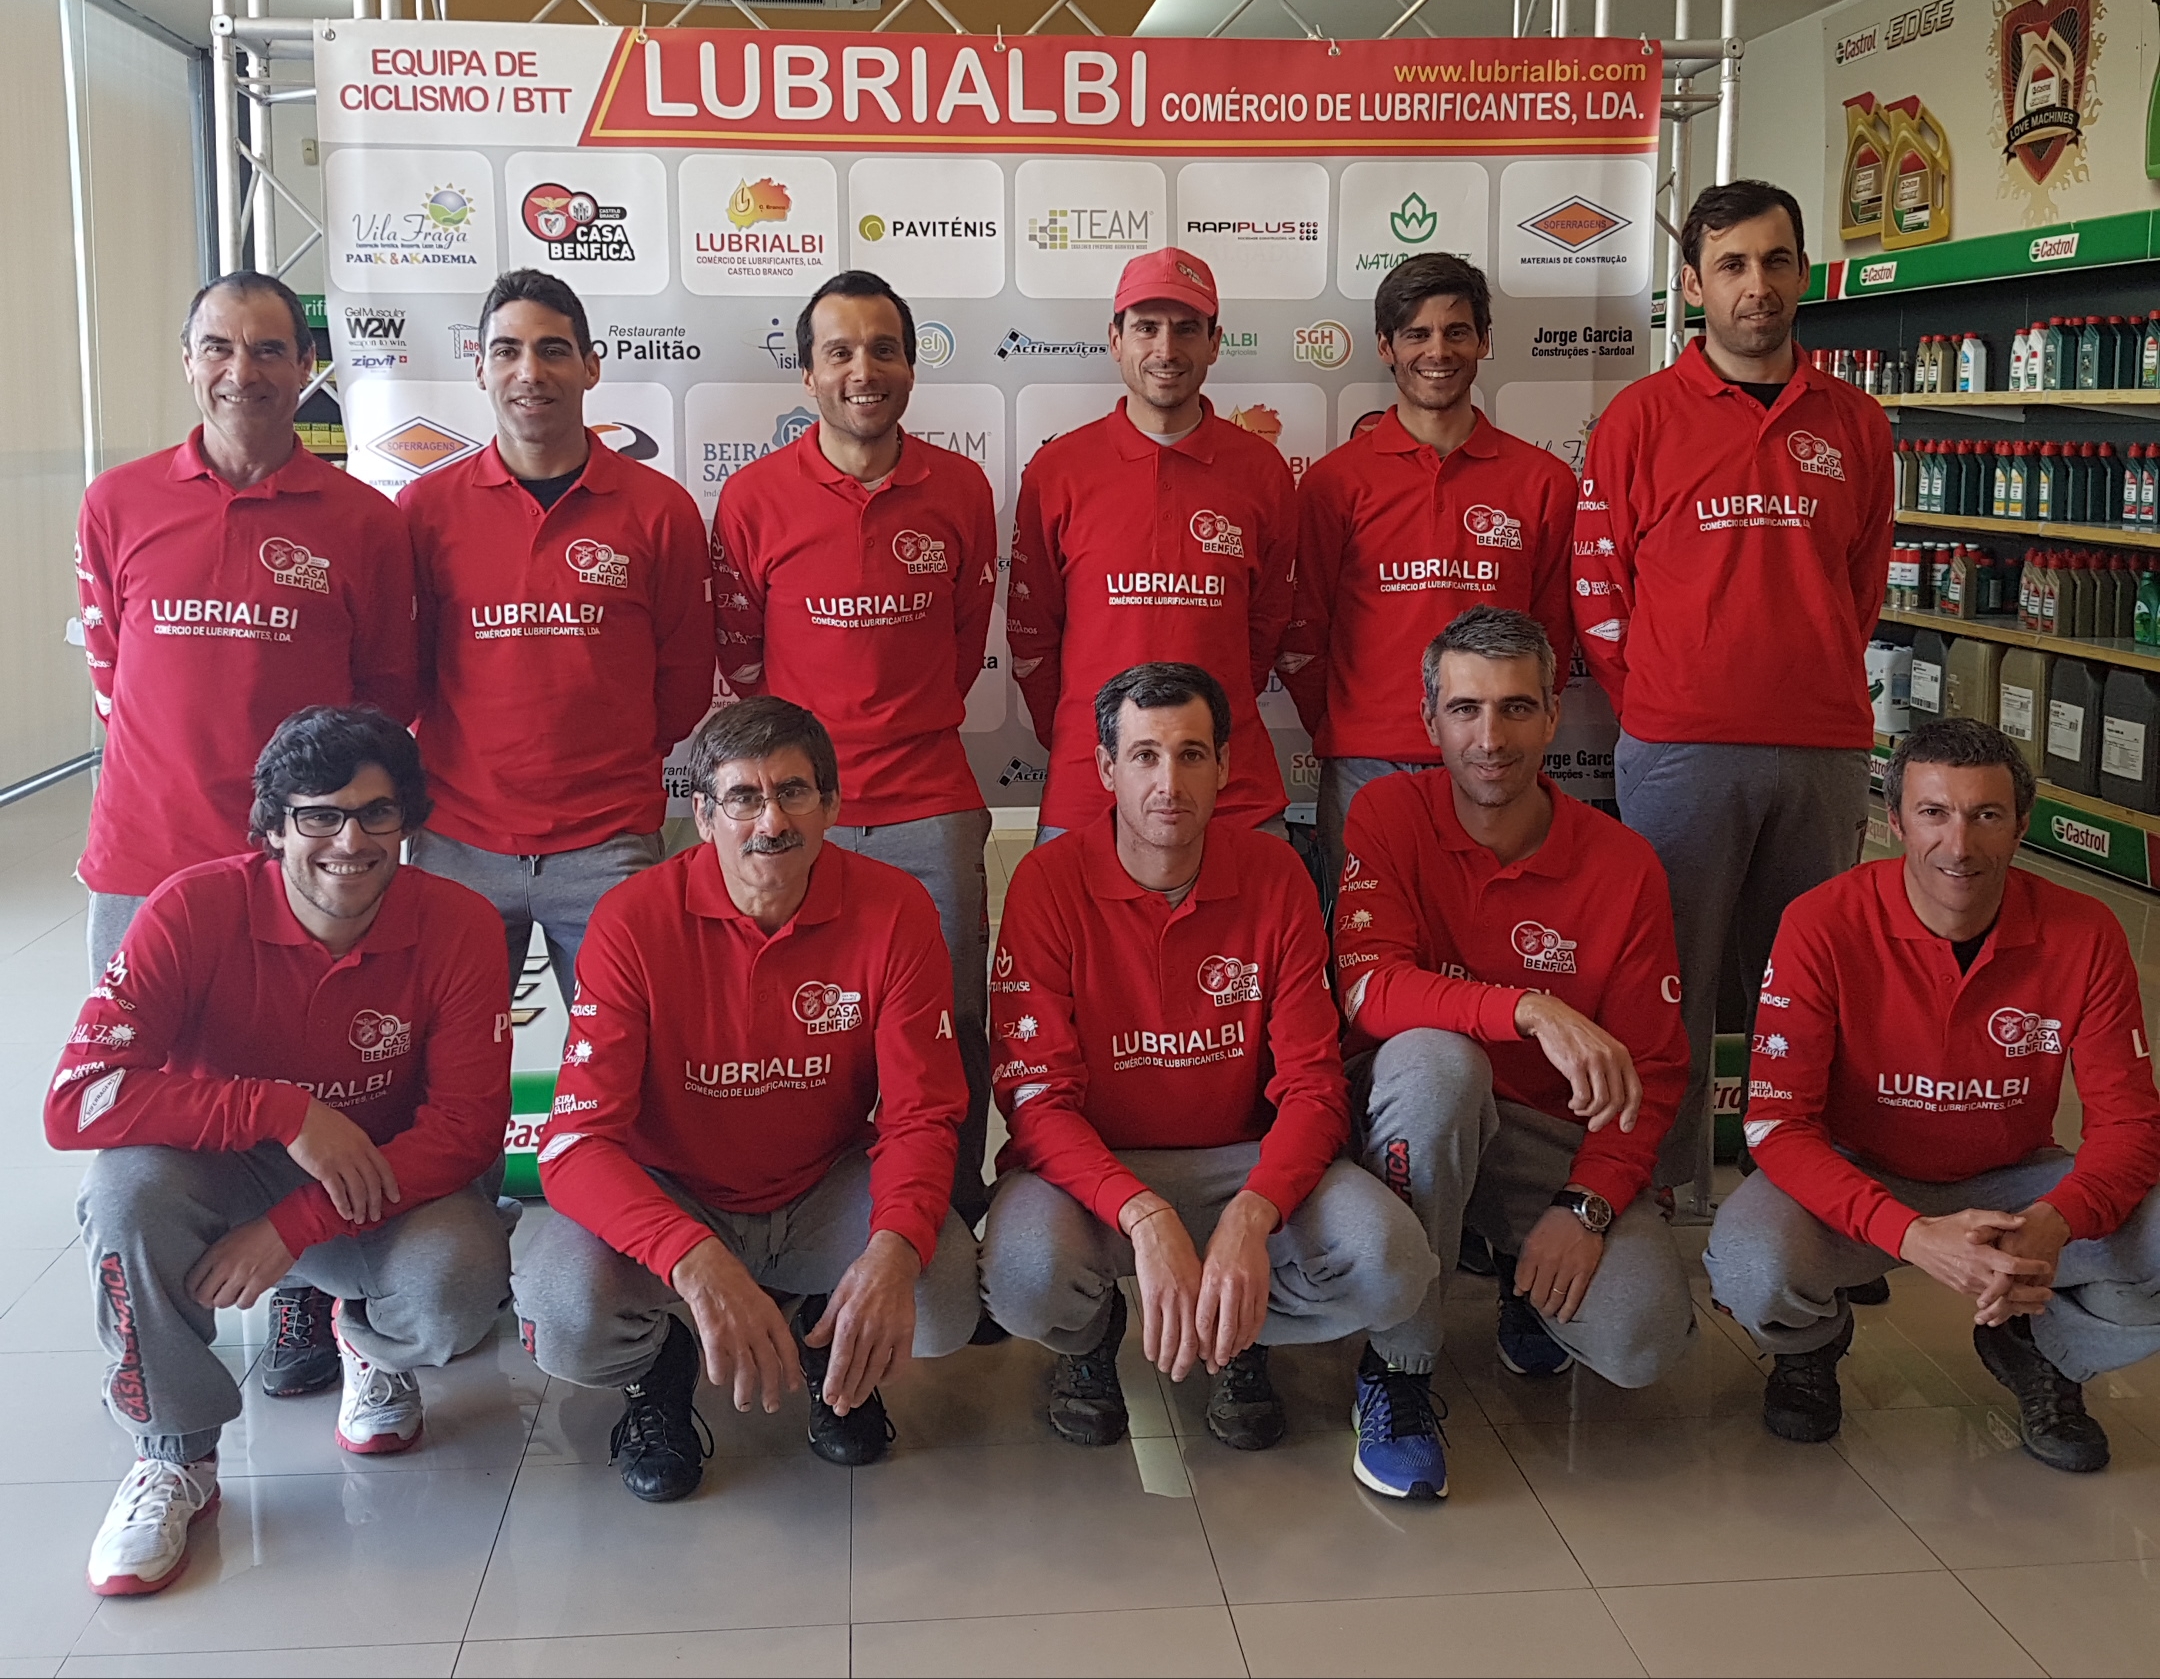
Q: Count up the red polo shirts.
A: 11